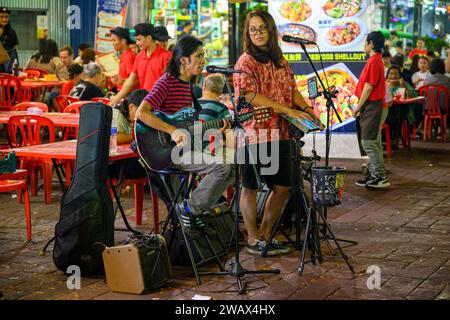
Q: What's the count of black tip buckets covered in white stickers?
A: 1